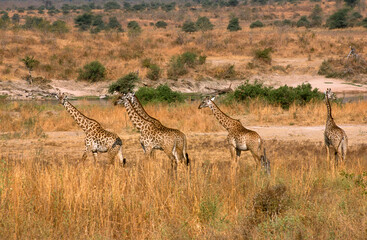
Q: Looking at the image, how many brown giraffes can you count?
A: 5